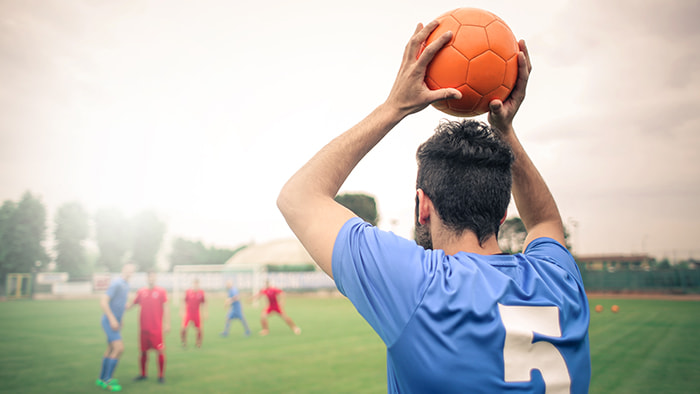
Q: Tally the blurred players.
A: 5